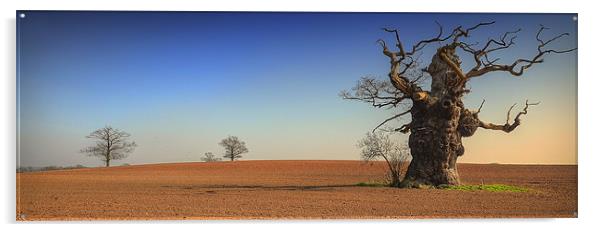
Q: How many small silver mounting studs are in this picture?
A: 4